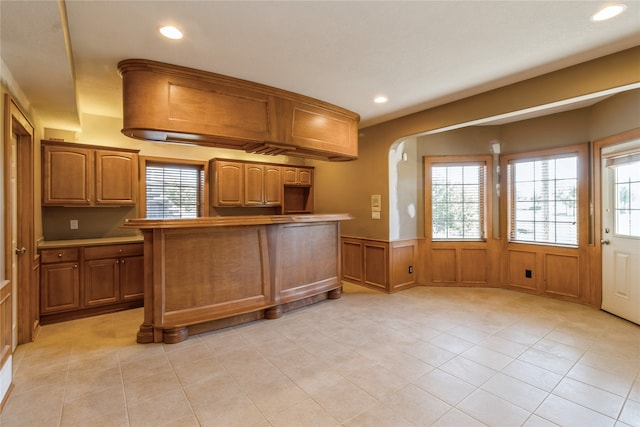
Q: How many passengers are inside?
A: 0